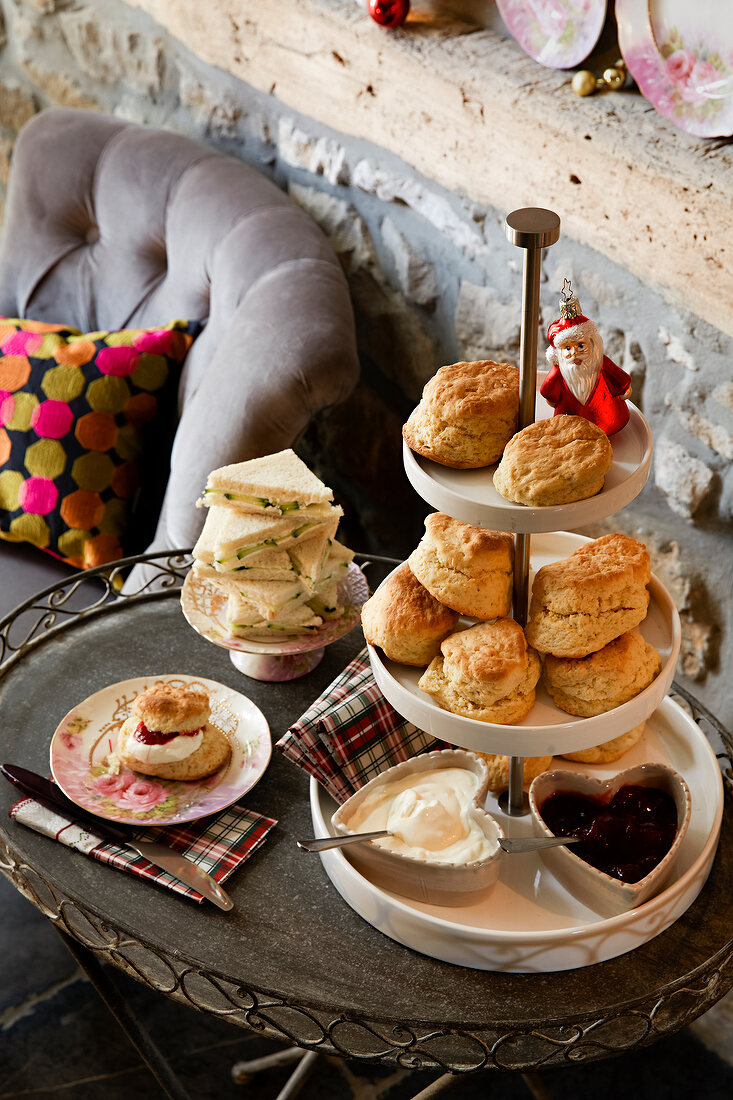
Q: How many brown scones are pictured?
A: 10